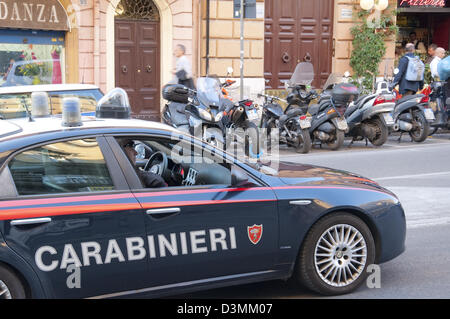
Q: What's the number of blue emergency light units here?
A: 2